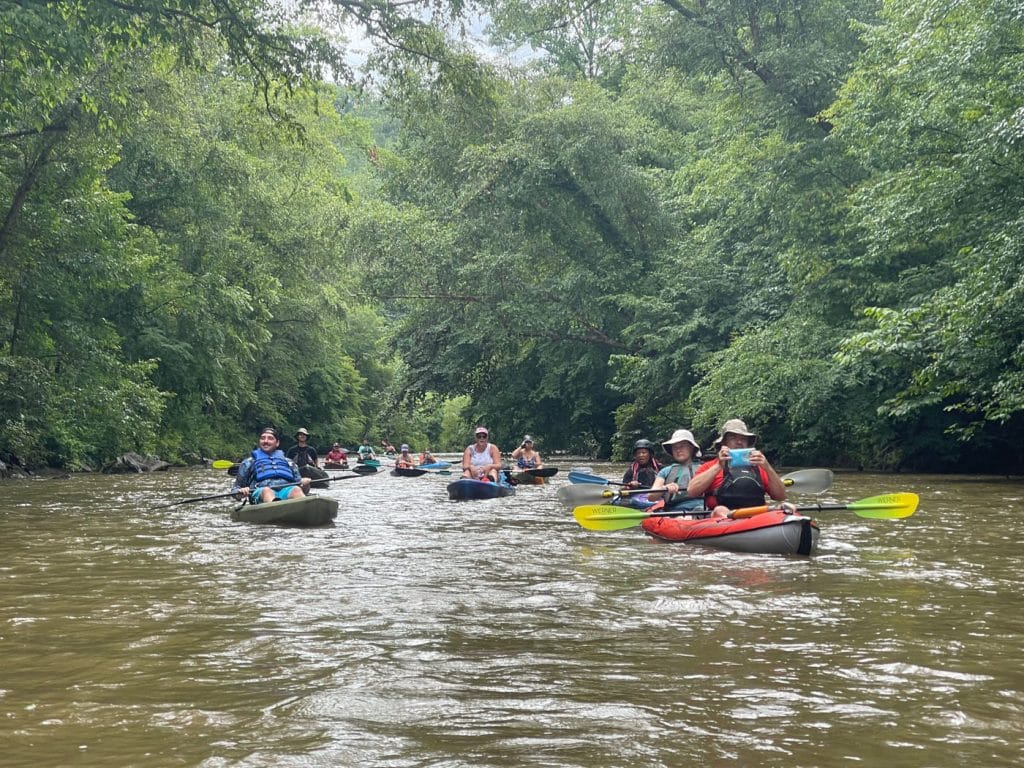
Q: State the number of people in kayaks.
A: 12